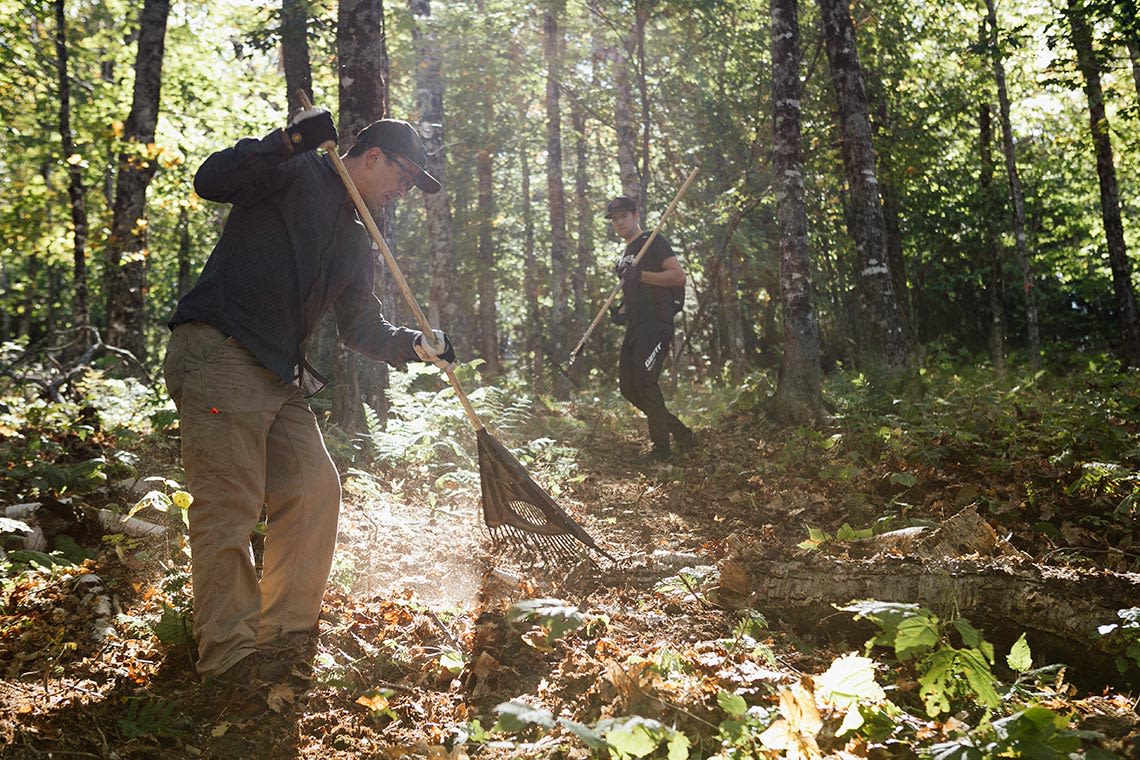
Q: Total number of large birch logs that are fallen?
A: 1